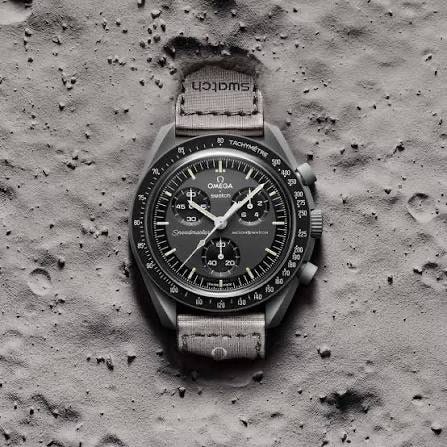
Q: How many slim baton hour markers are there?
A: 12